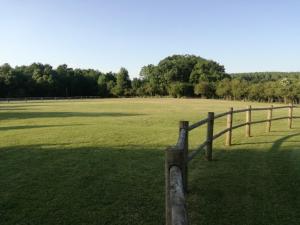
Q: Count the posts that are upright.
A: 7